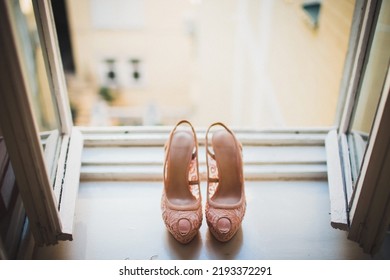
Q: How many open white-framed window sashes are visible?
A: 2